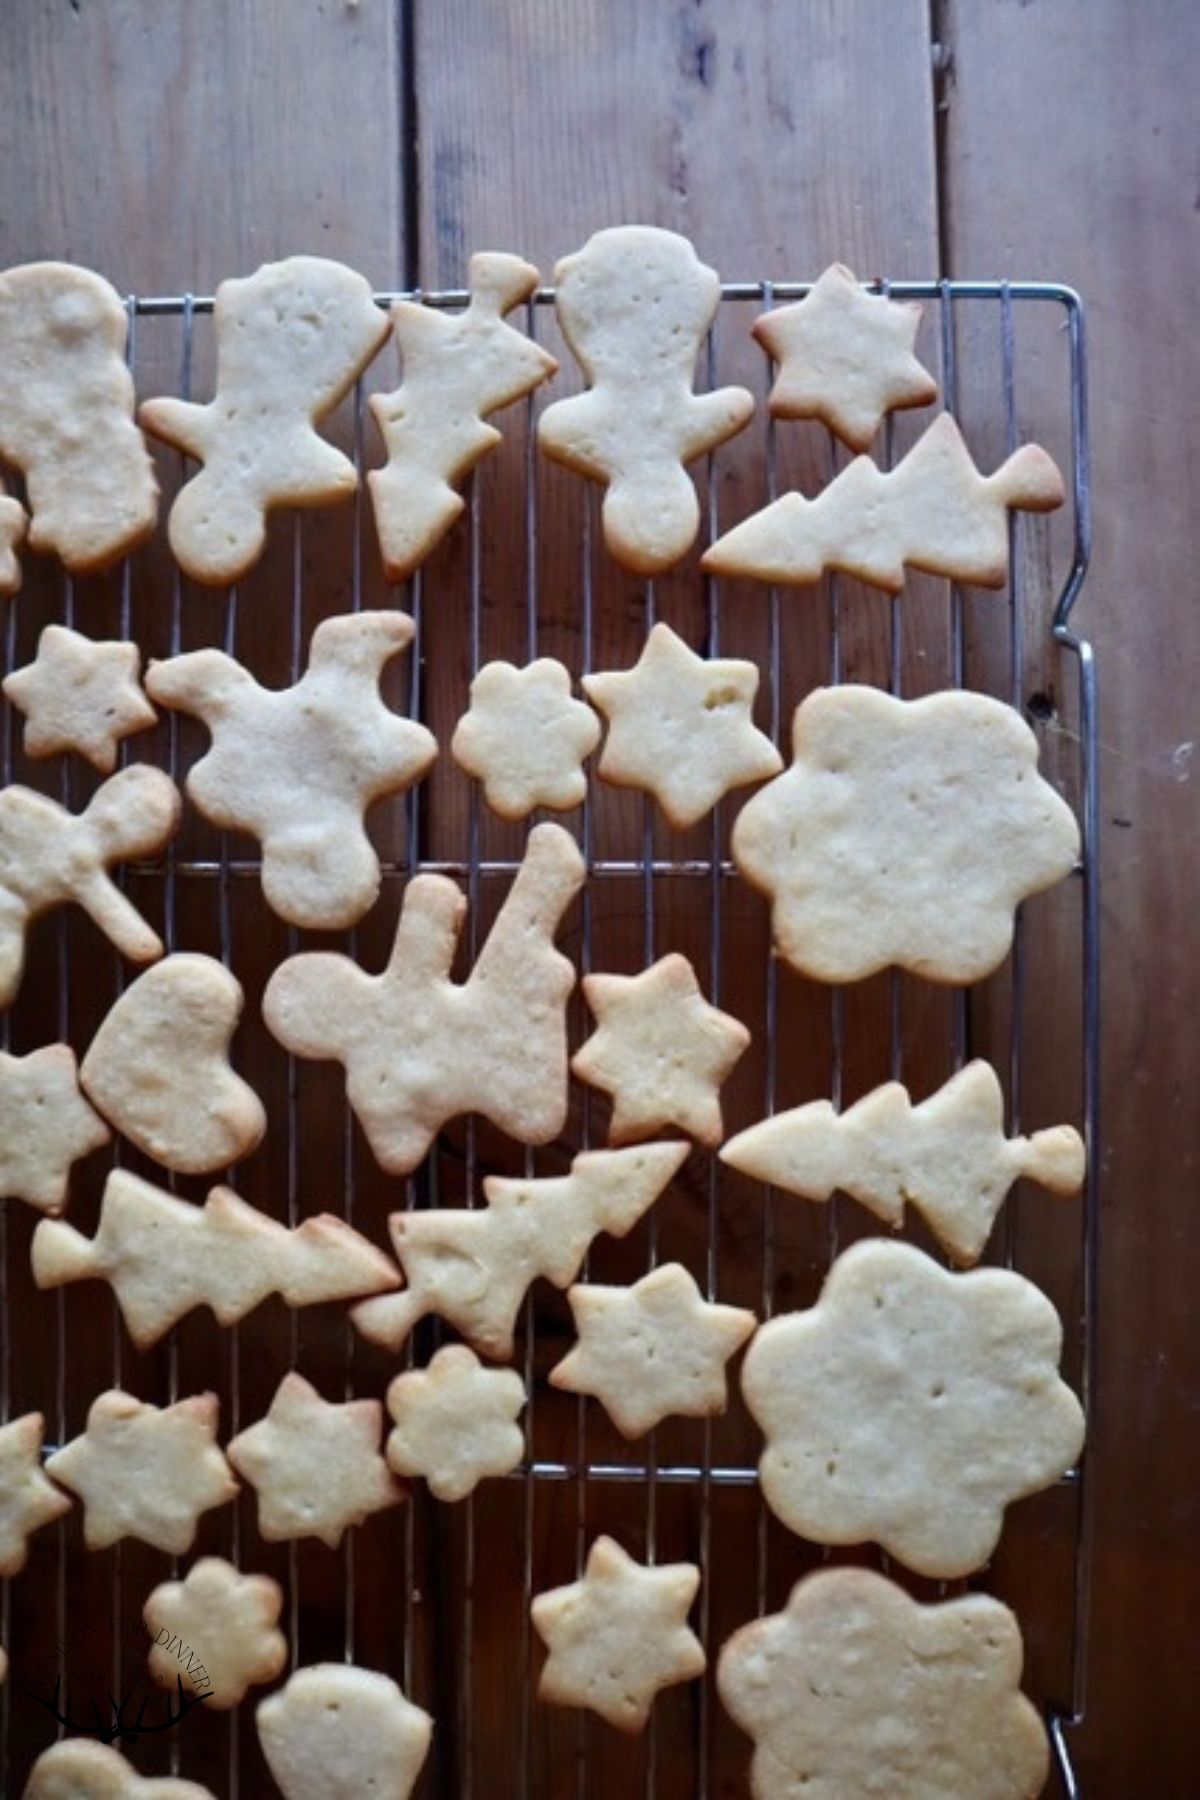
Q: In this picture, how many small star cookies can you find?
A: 10